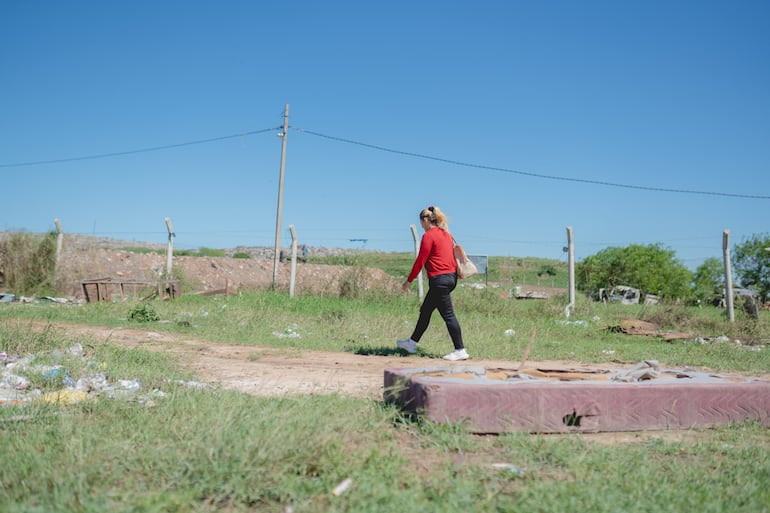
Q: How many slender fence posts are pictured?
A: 6